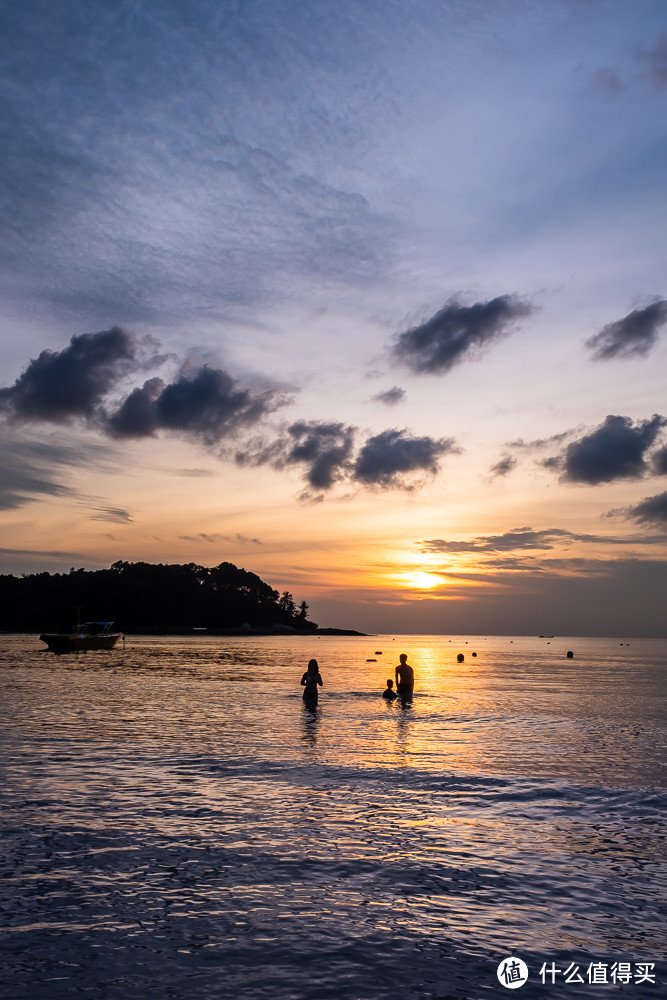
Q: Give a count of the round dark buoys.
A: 3